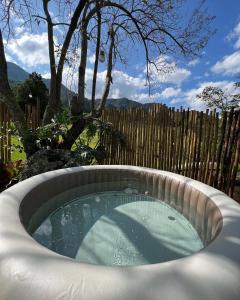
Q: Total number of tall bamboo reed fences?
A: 1